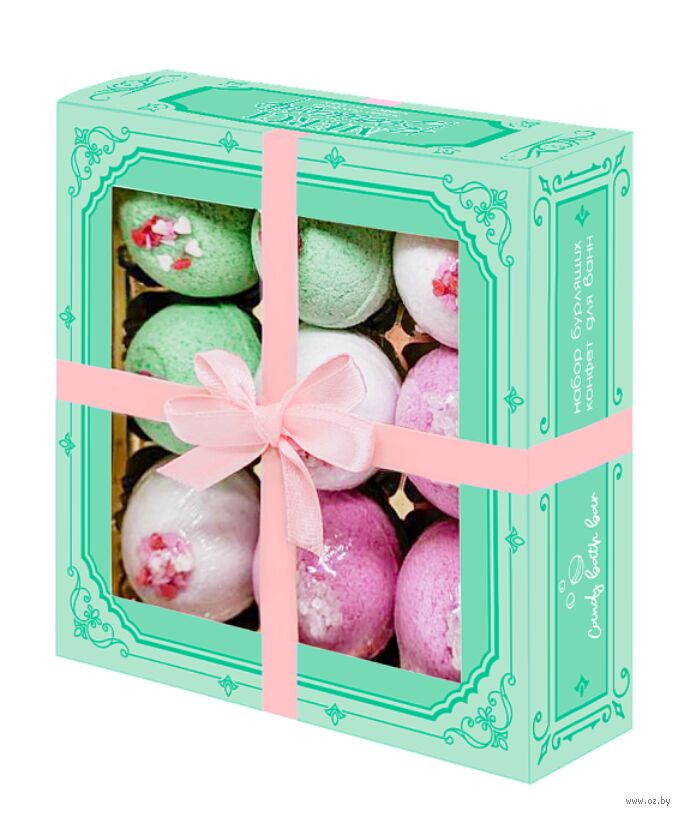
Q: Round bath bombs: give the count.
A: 9